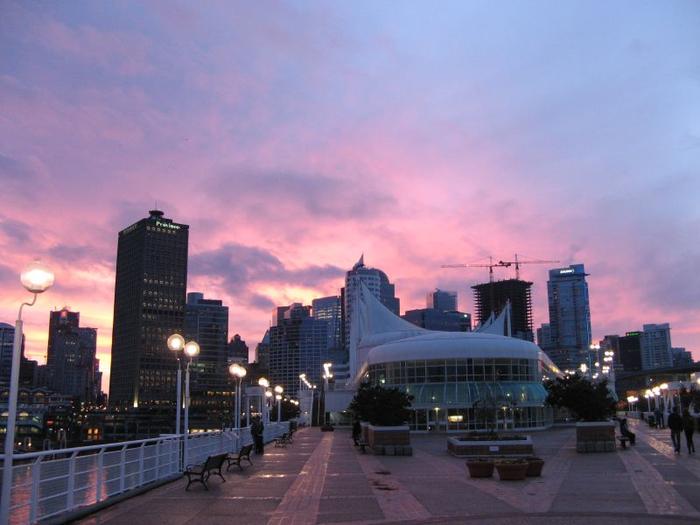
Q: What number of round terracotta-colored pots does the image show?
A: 3